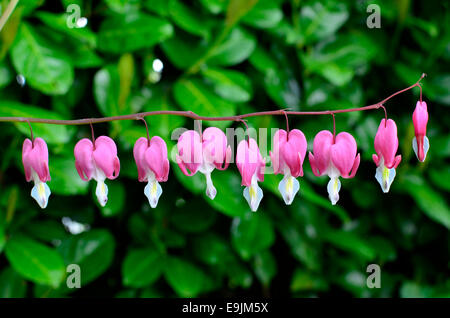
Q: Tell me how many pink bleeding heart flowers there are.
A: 9